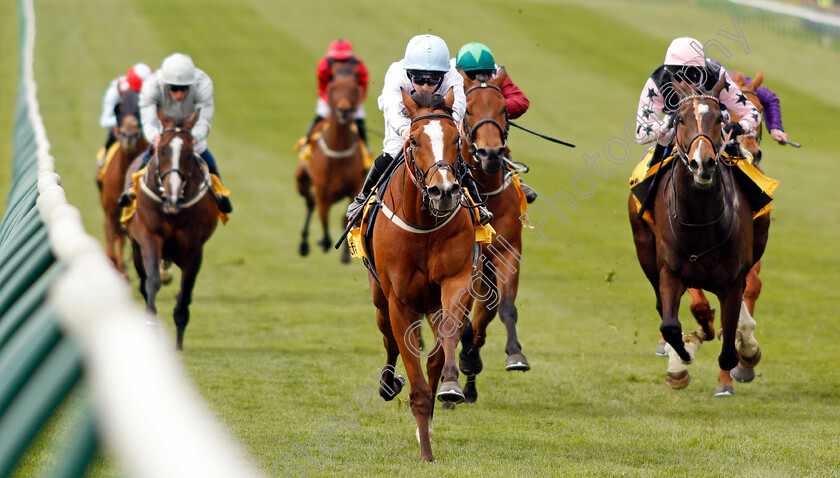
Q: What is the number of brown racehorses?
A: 7